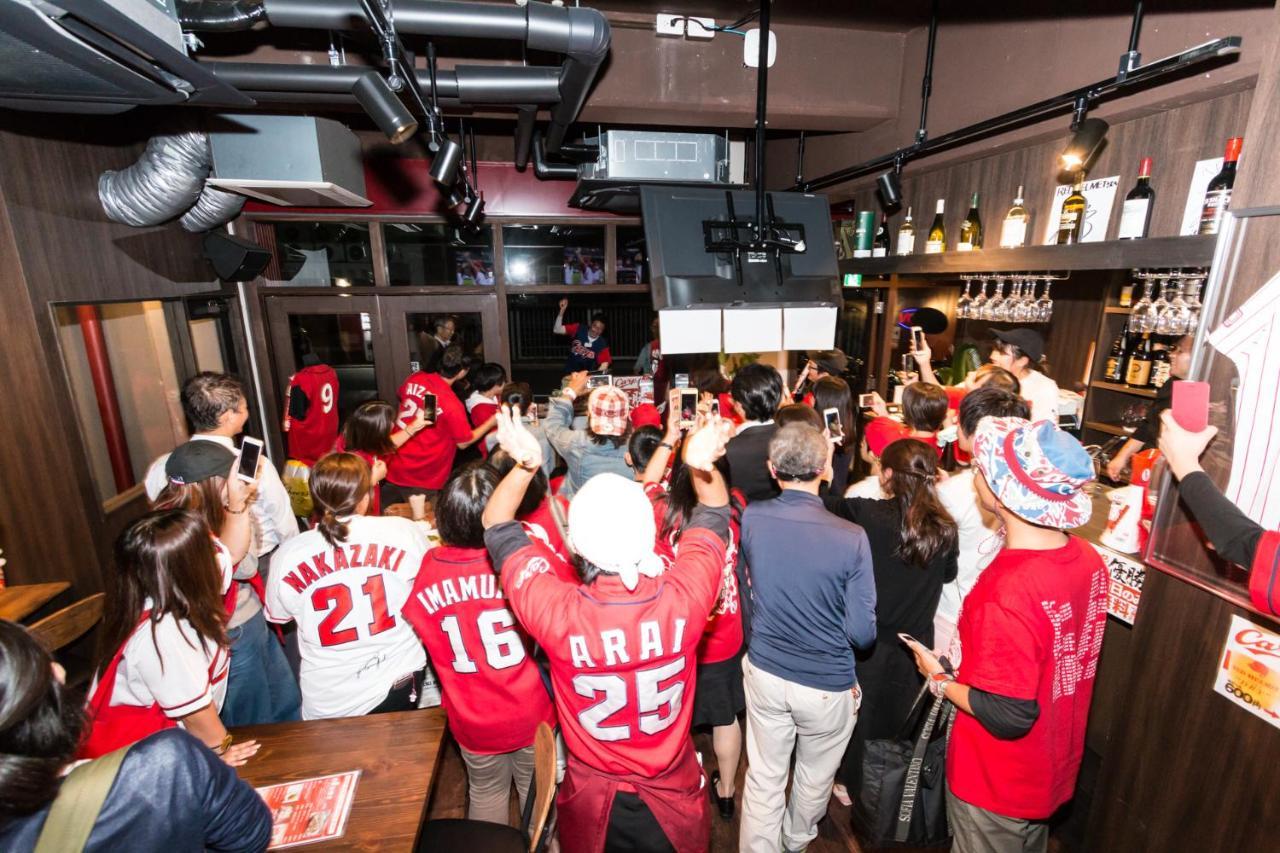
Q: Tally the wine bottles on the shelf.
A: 8